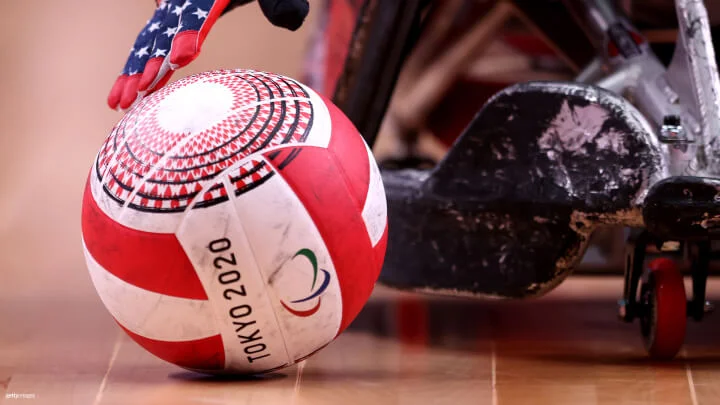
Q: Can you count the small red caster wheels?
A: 1